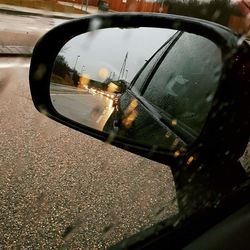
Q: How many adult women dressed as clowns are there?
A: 0